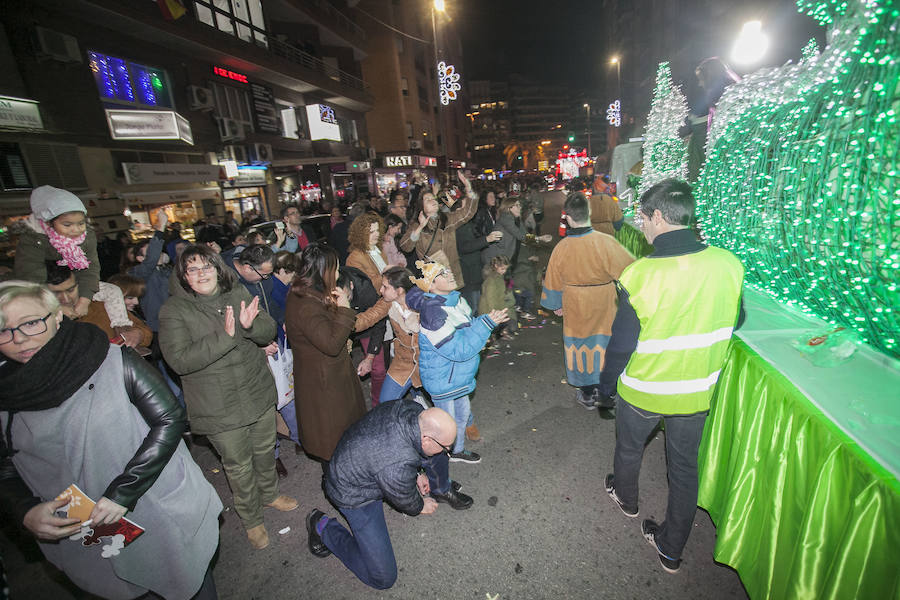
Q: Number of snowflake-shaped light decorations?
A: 2